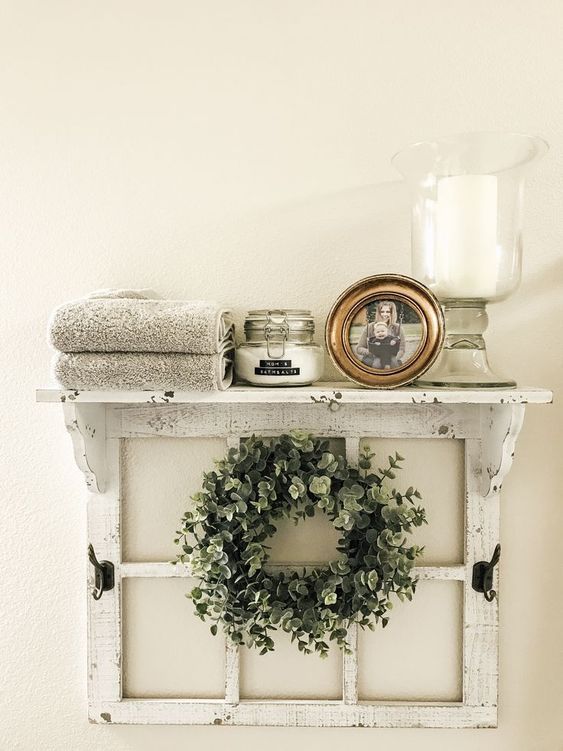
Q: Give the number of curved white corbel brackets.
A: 2